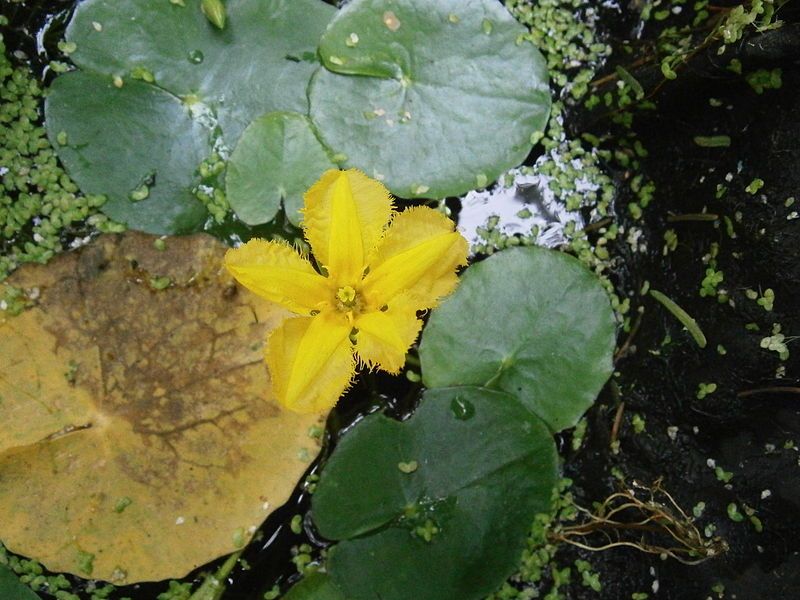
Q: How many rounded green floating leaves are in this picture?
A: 5